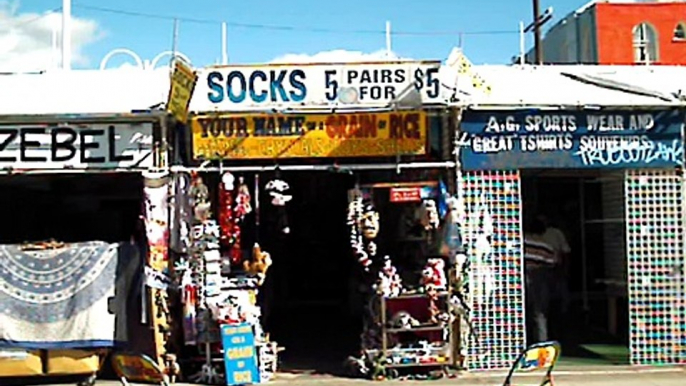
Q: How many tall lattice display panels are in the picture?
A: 2